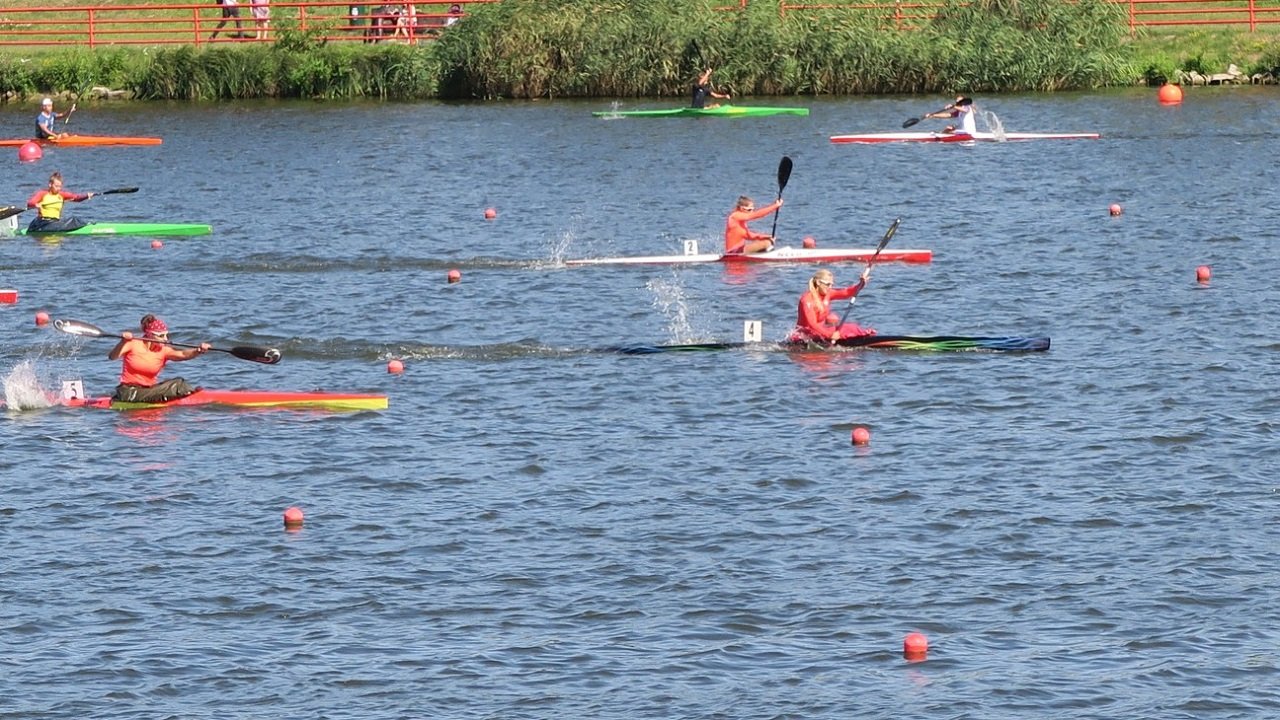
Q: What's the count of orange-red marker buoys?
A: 13